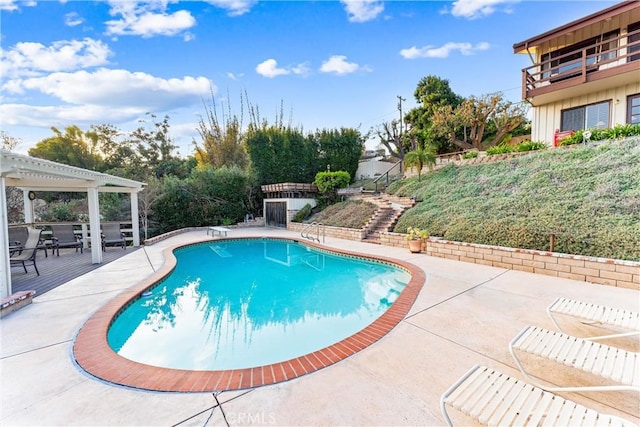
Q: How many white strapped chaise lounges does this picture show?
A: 3